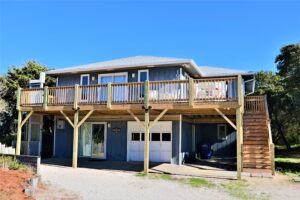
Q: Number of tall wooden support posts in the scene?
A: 4